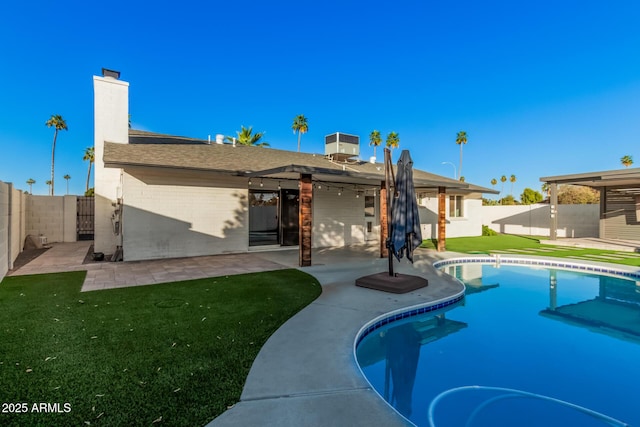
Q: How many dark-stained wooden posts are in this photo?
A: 3